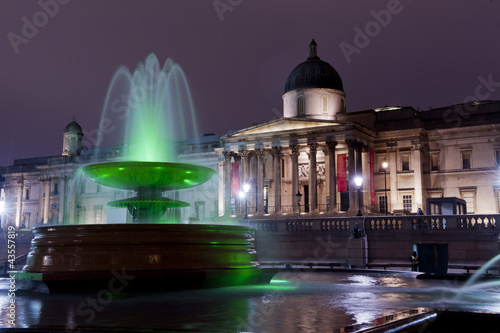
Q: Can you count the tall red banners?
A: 3